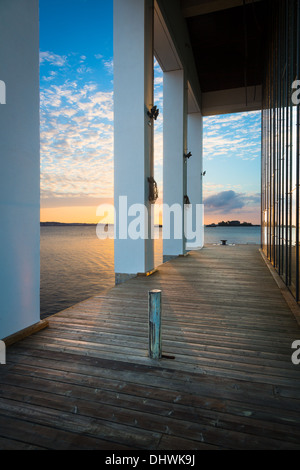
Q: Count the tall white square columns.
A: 4